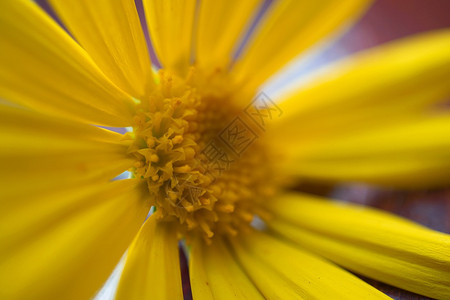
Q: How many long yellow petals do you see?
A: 13